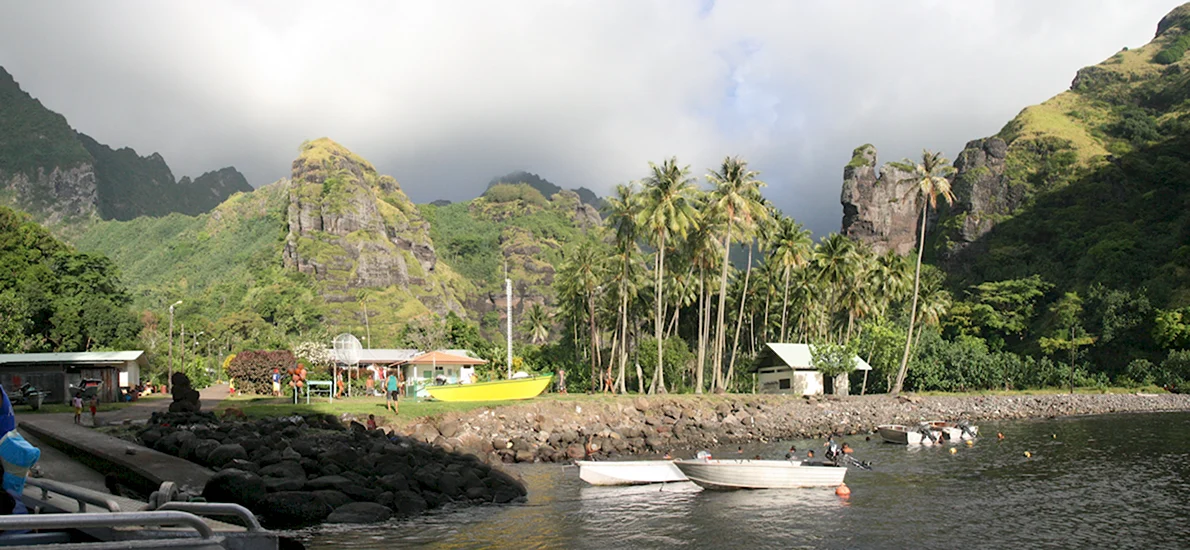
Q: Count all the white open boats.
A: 4